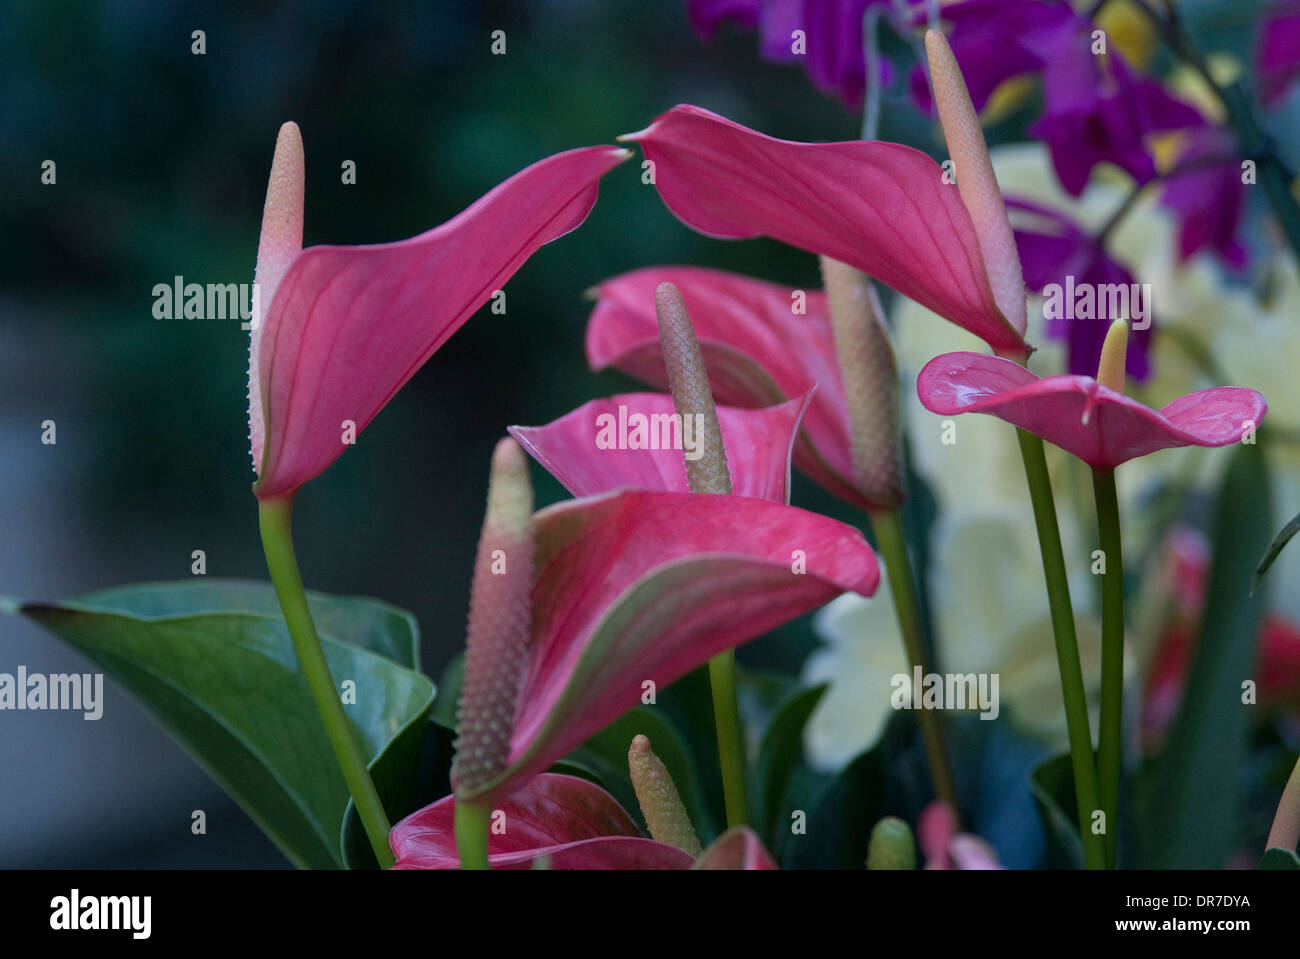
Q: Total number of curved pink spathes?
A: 7